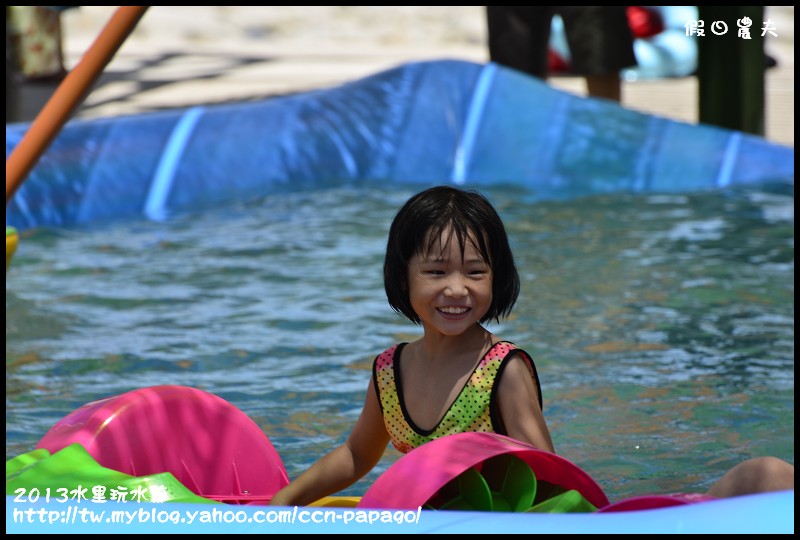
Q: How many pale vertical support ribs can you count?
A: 3